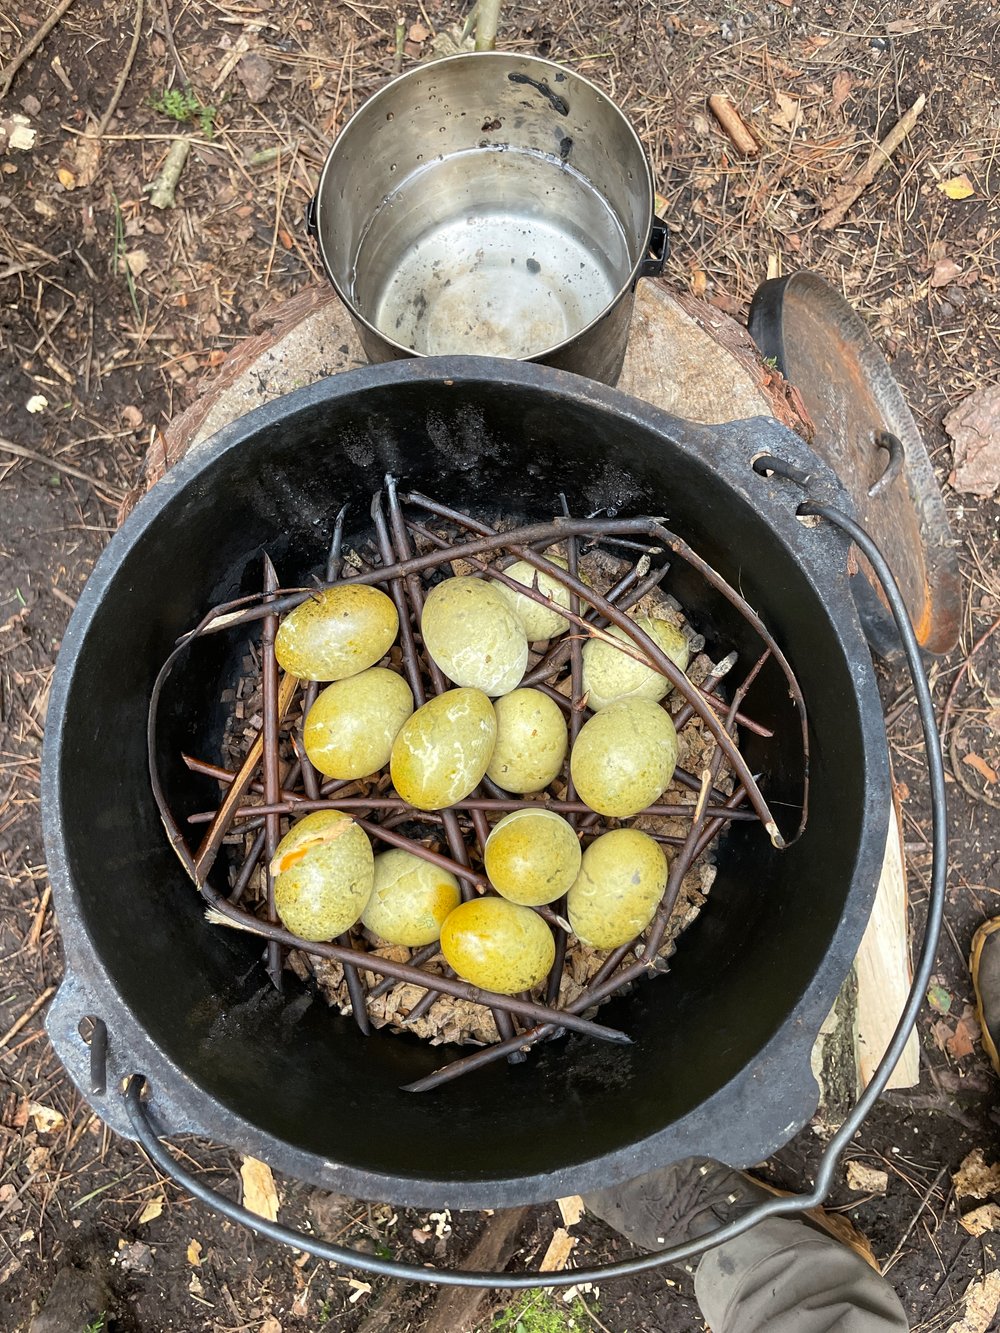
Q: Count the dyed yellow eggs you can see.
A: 13